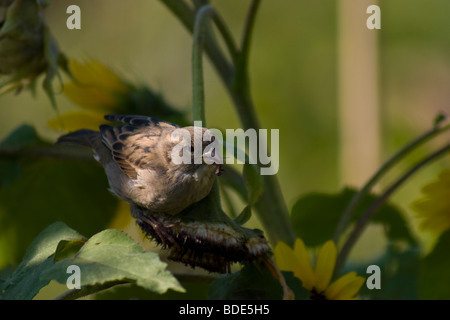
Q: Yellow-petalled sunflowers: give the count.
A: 3